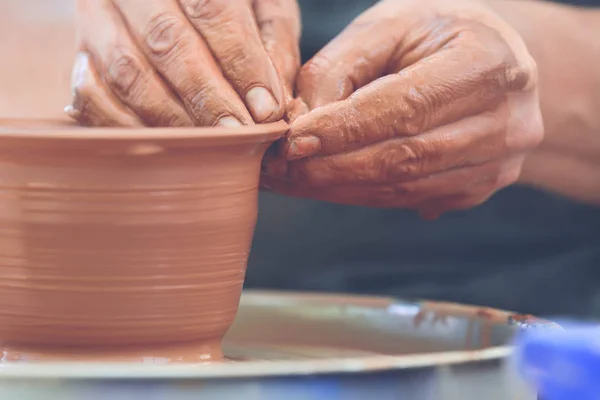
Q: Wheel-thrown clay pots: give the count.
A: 1